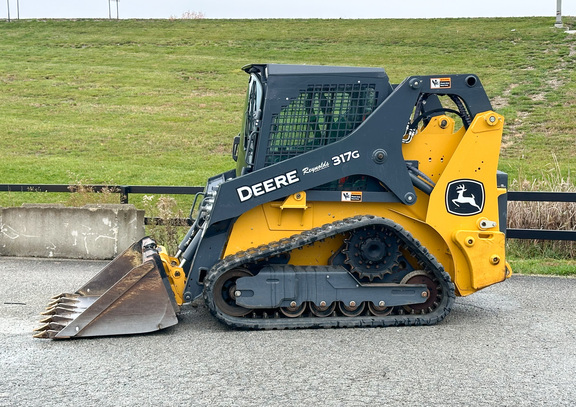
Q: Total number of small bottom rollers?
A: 4